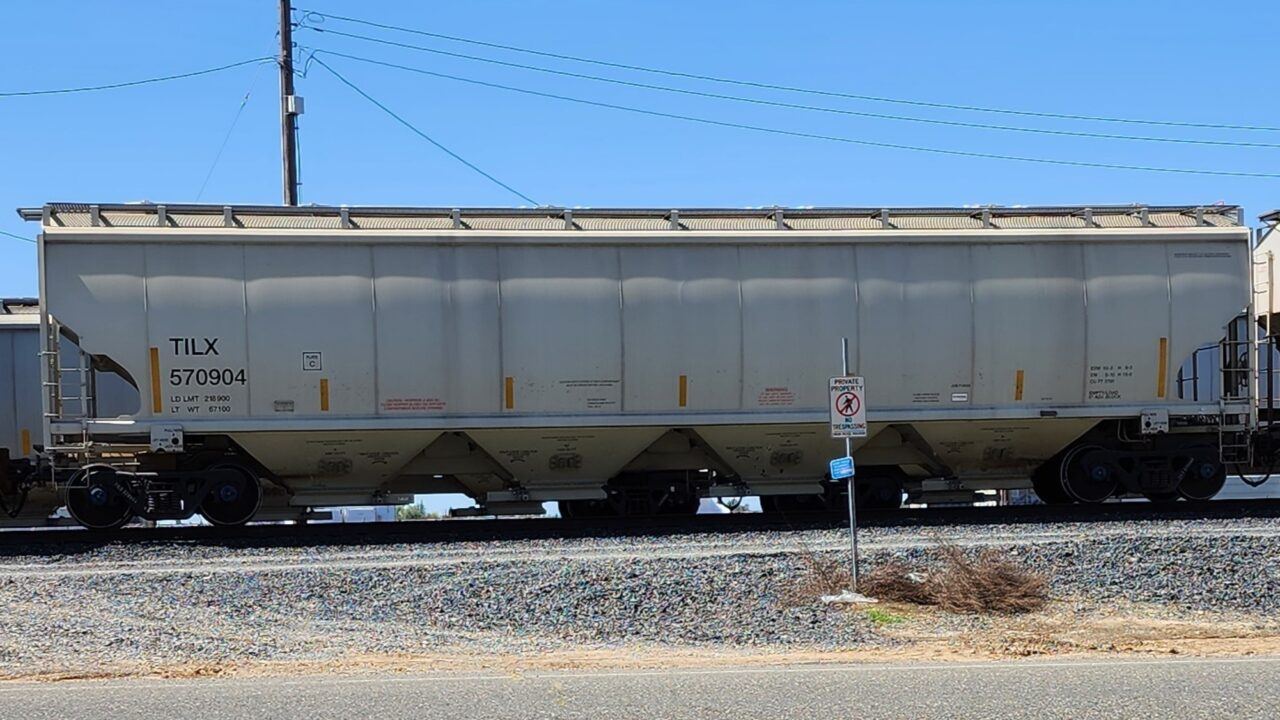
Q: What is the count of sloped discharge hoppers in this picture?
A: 4